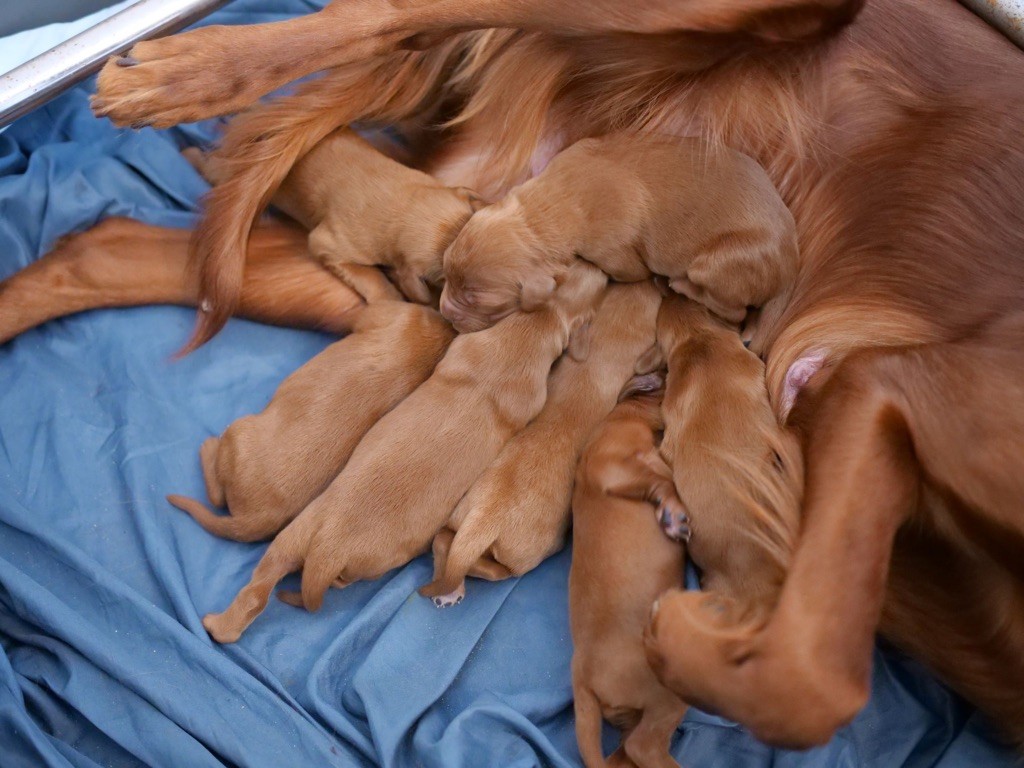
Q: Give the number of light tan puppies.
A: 7